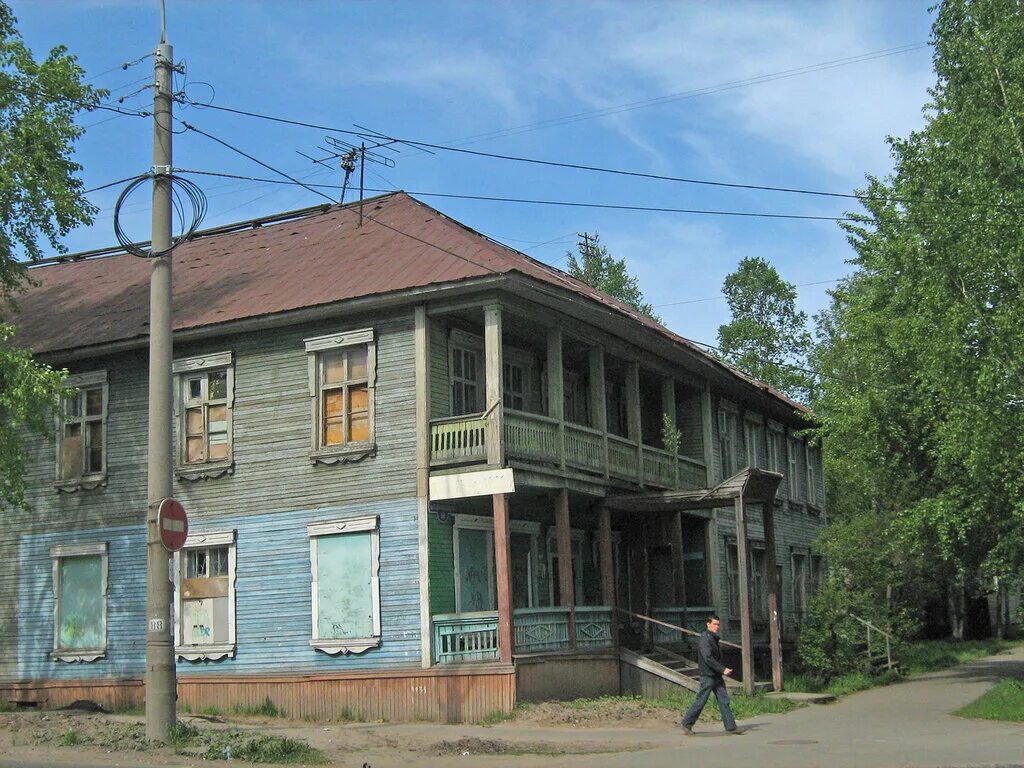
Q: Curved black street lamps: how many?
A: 0